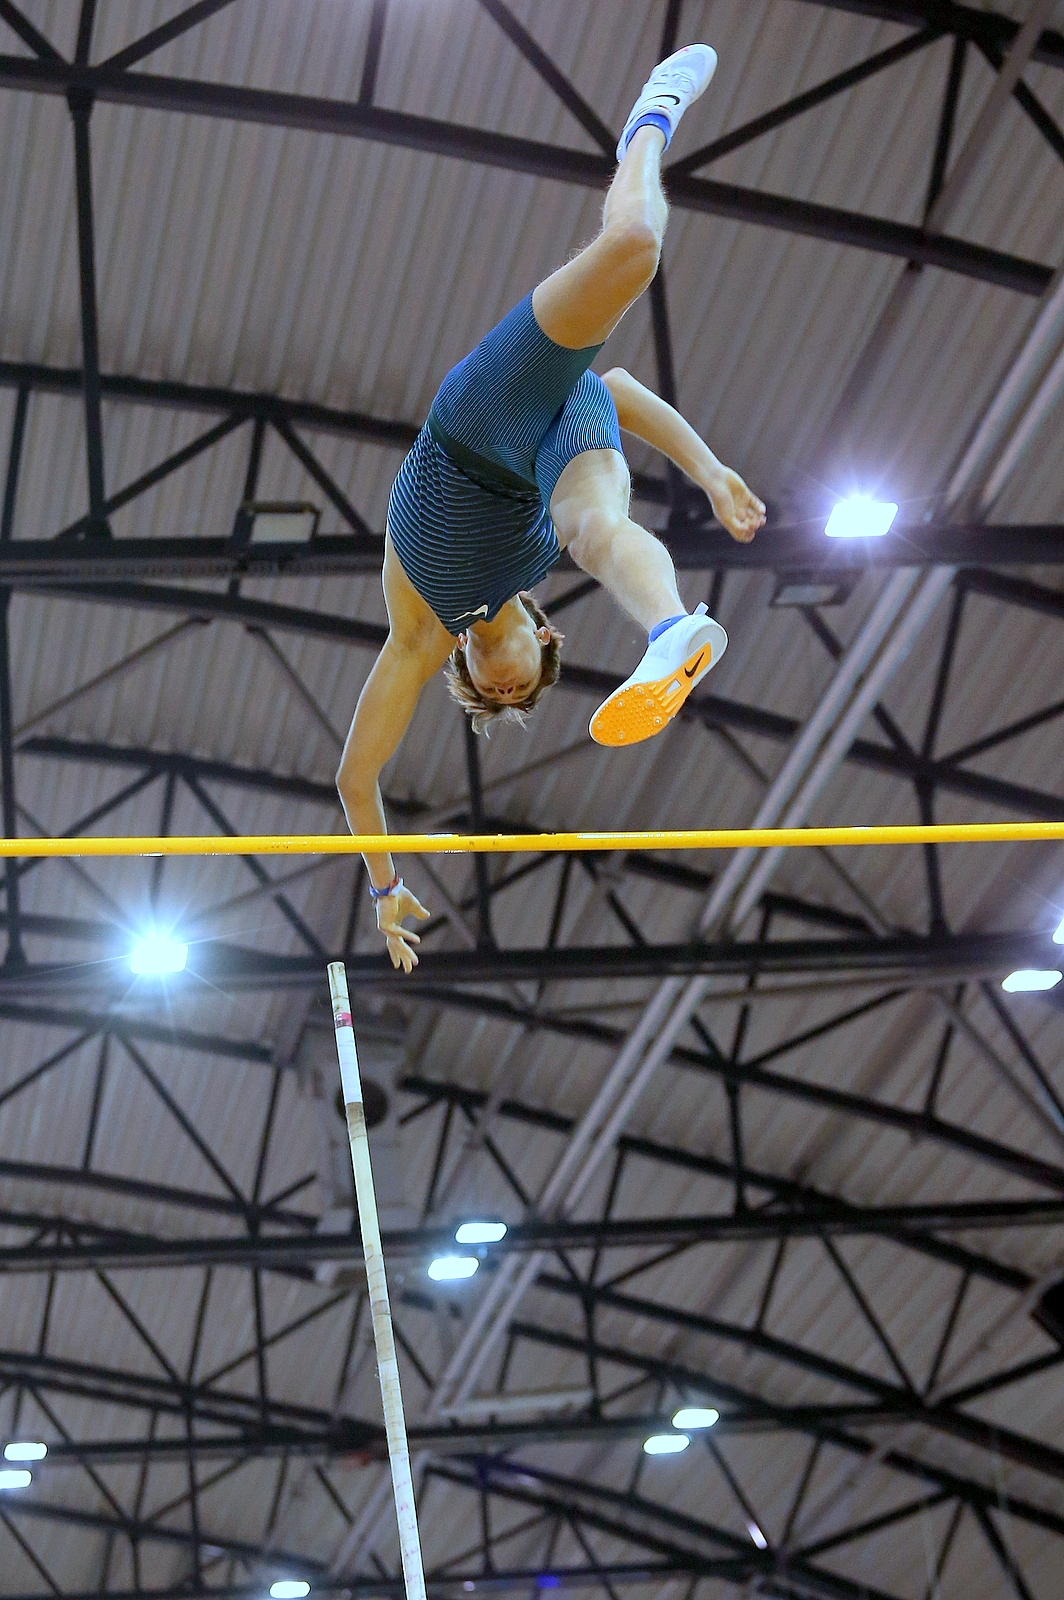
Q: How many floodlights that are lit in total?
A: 11